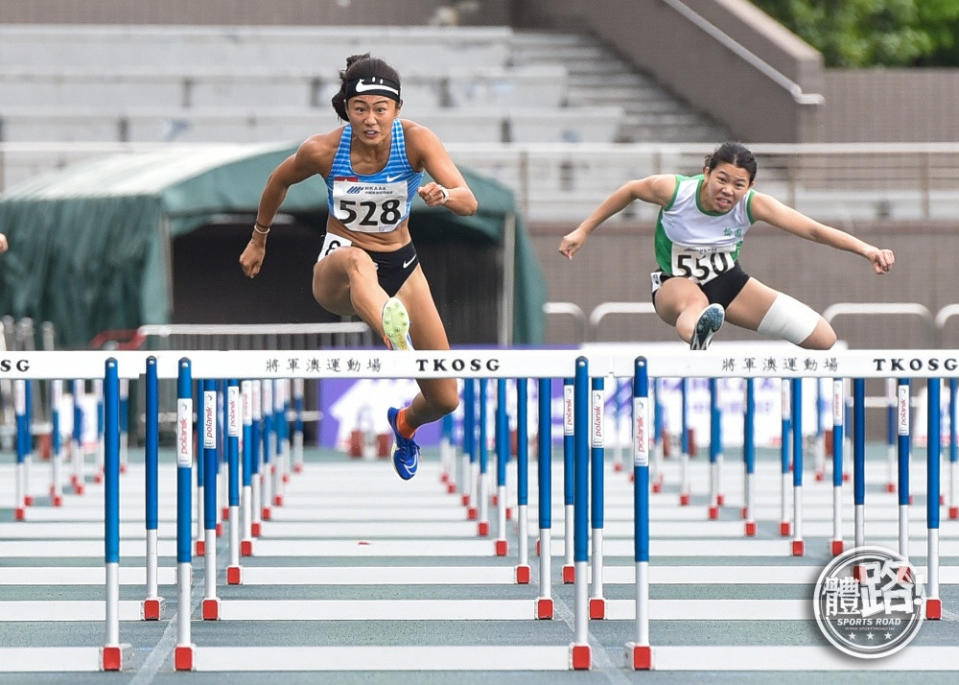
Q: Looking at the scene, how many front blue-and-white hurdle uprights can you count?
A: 4